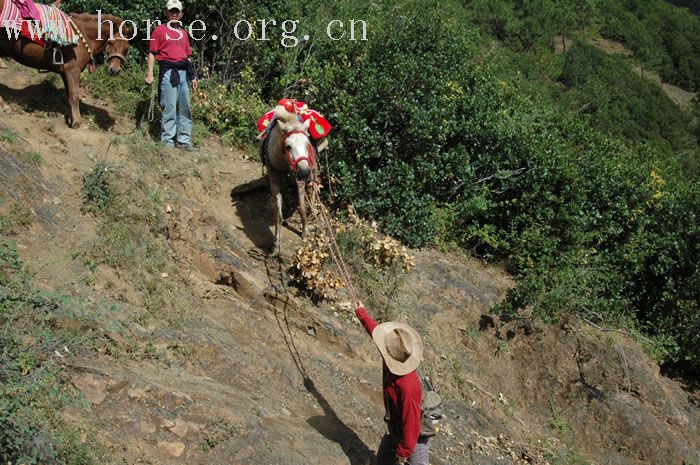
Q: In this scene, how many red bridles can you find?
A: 1